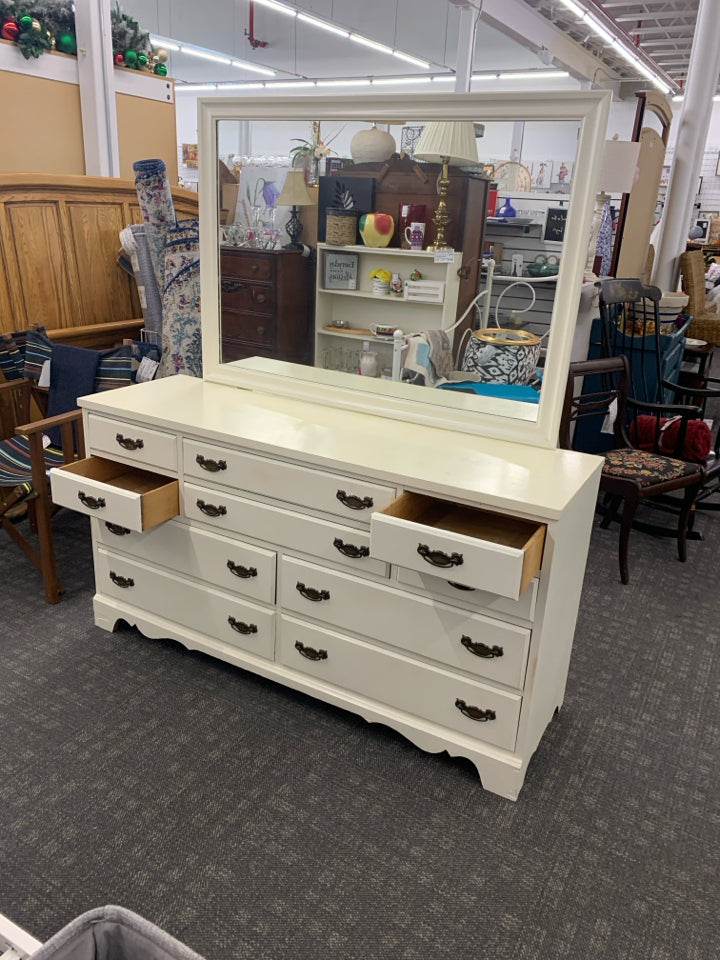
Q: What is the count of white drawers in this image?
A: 10